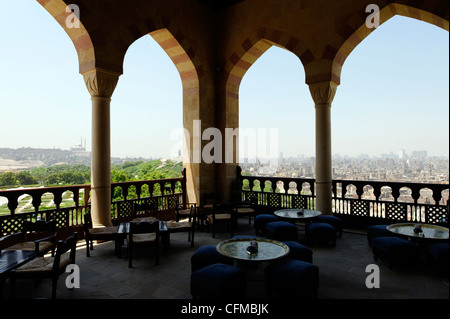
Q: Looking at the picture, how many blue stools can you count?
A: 12